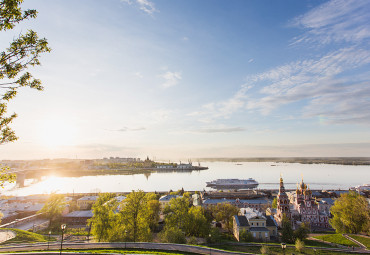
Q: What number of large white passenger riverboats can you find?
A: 1